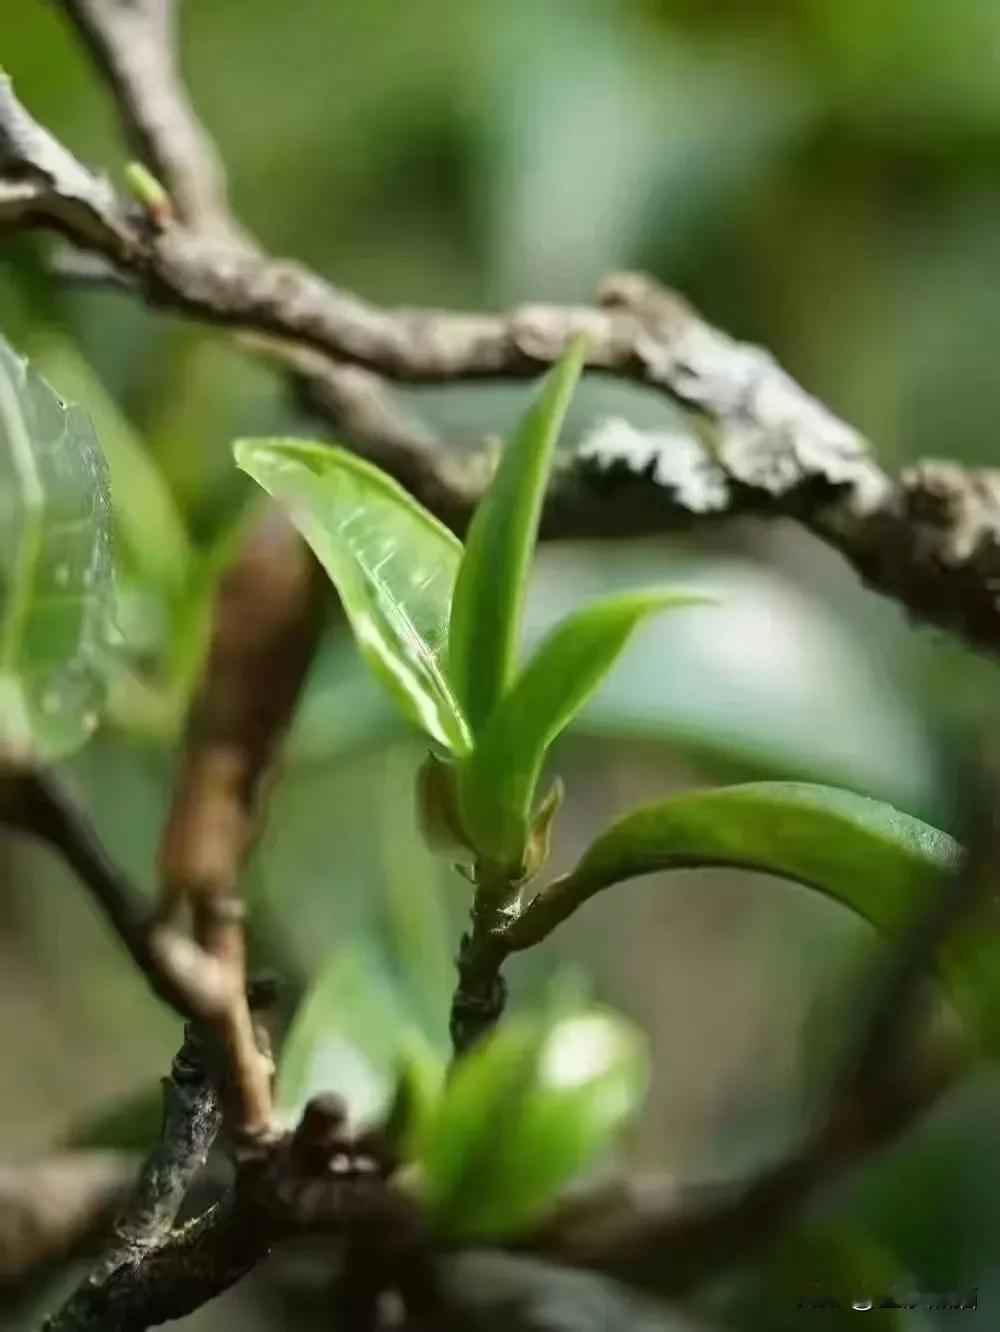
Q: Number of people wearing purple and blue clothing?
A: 0